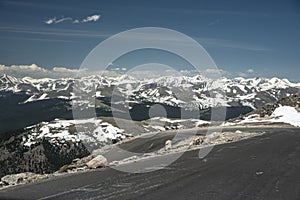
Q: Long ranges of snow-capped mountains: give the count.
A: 1